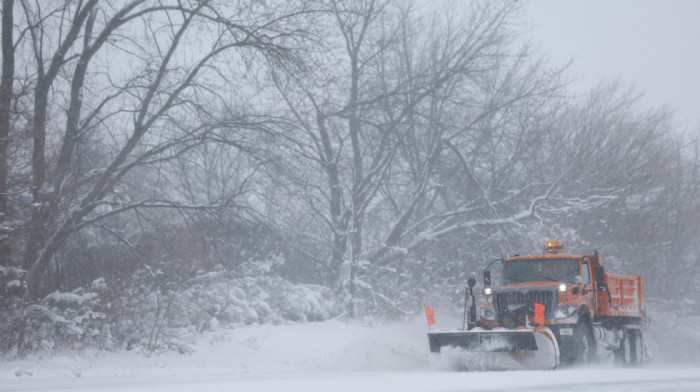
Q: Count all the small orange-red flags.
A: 2